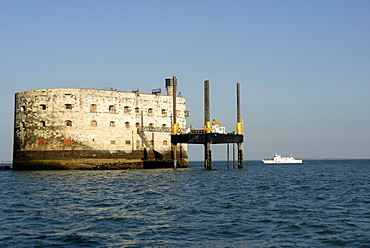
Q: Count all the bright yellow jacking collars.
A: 3